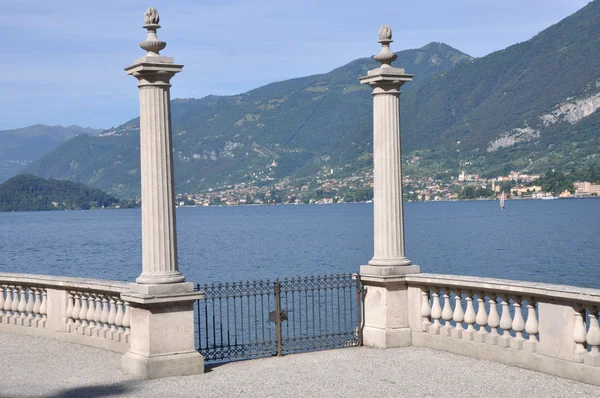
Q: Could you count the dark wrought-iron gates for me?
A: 1